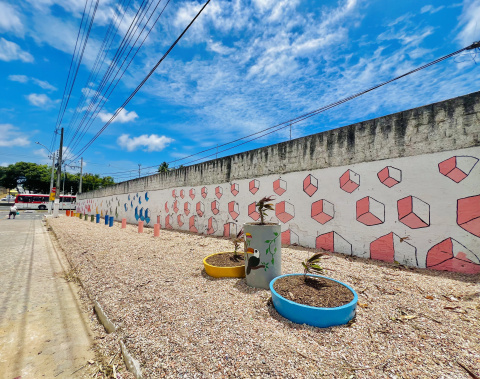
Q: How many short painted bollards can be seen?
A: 13